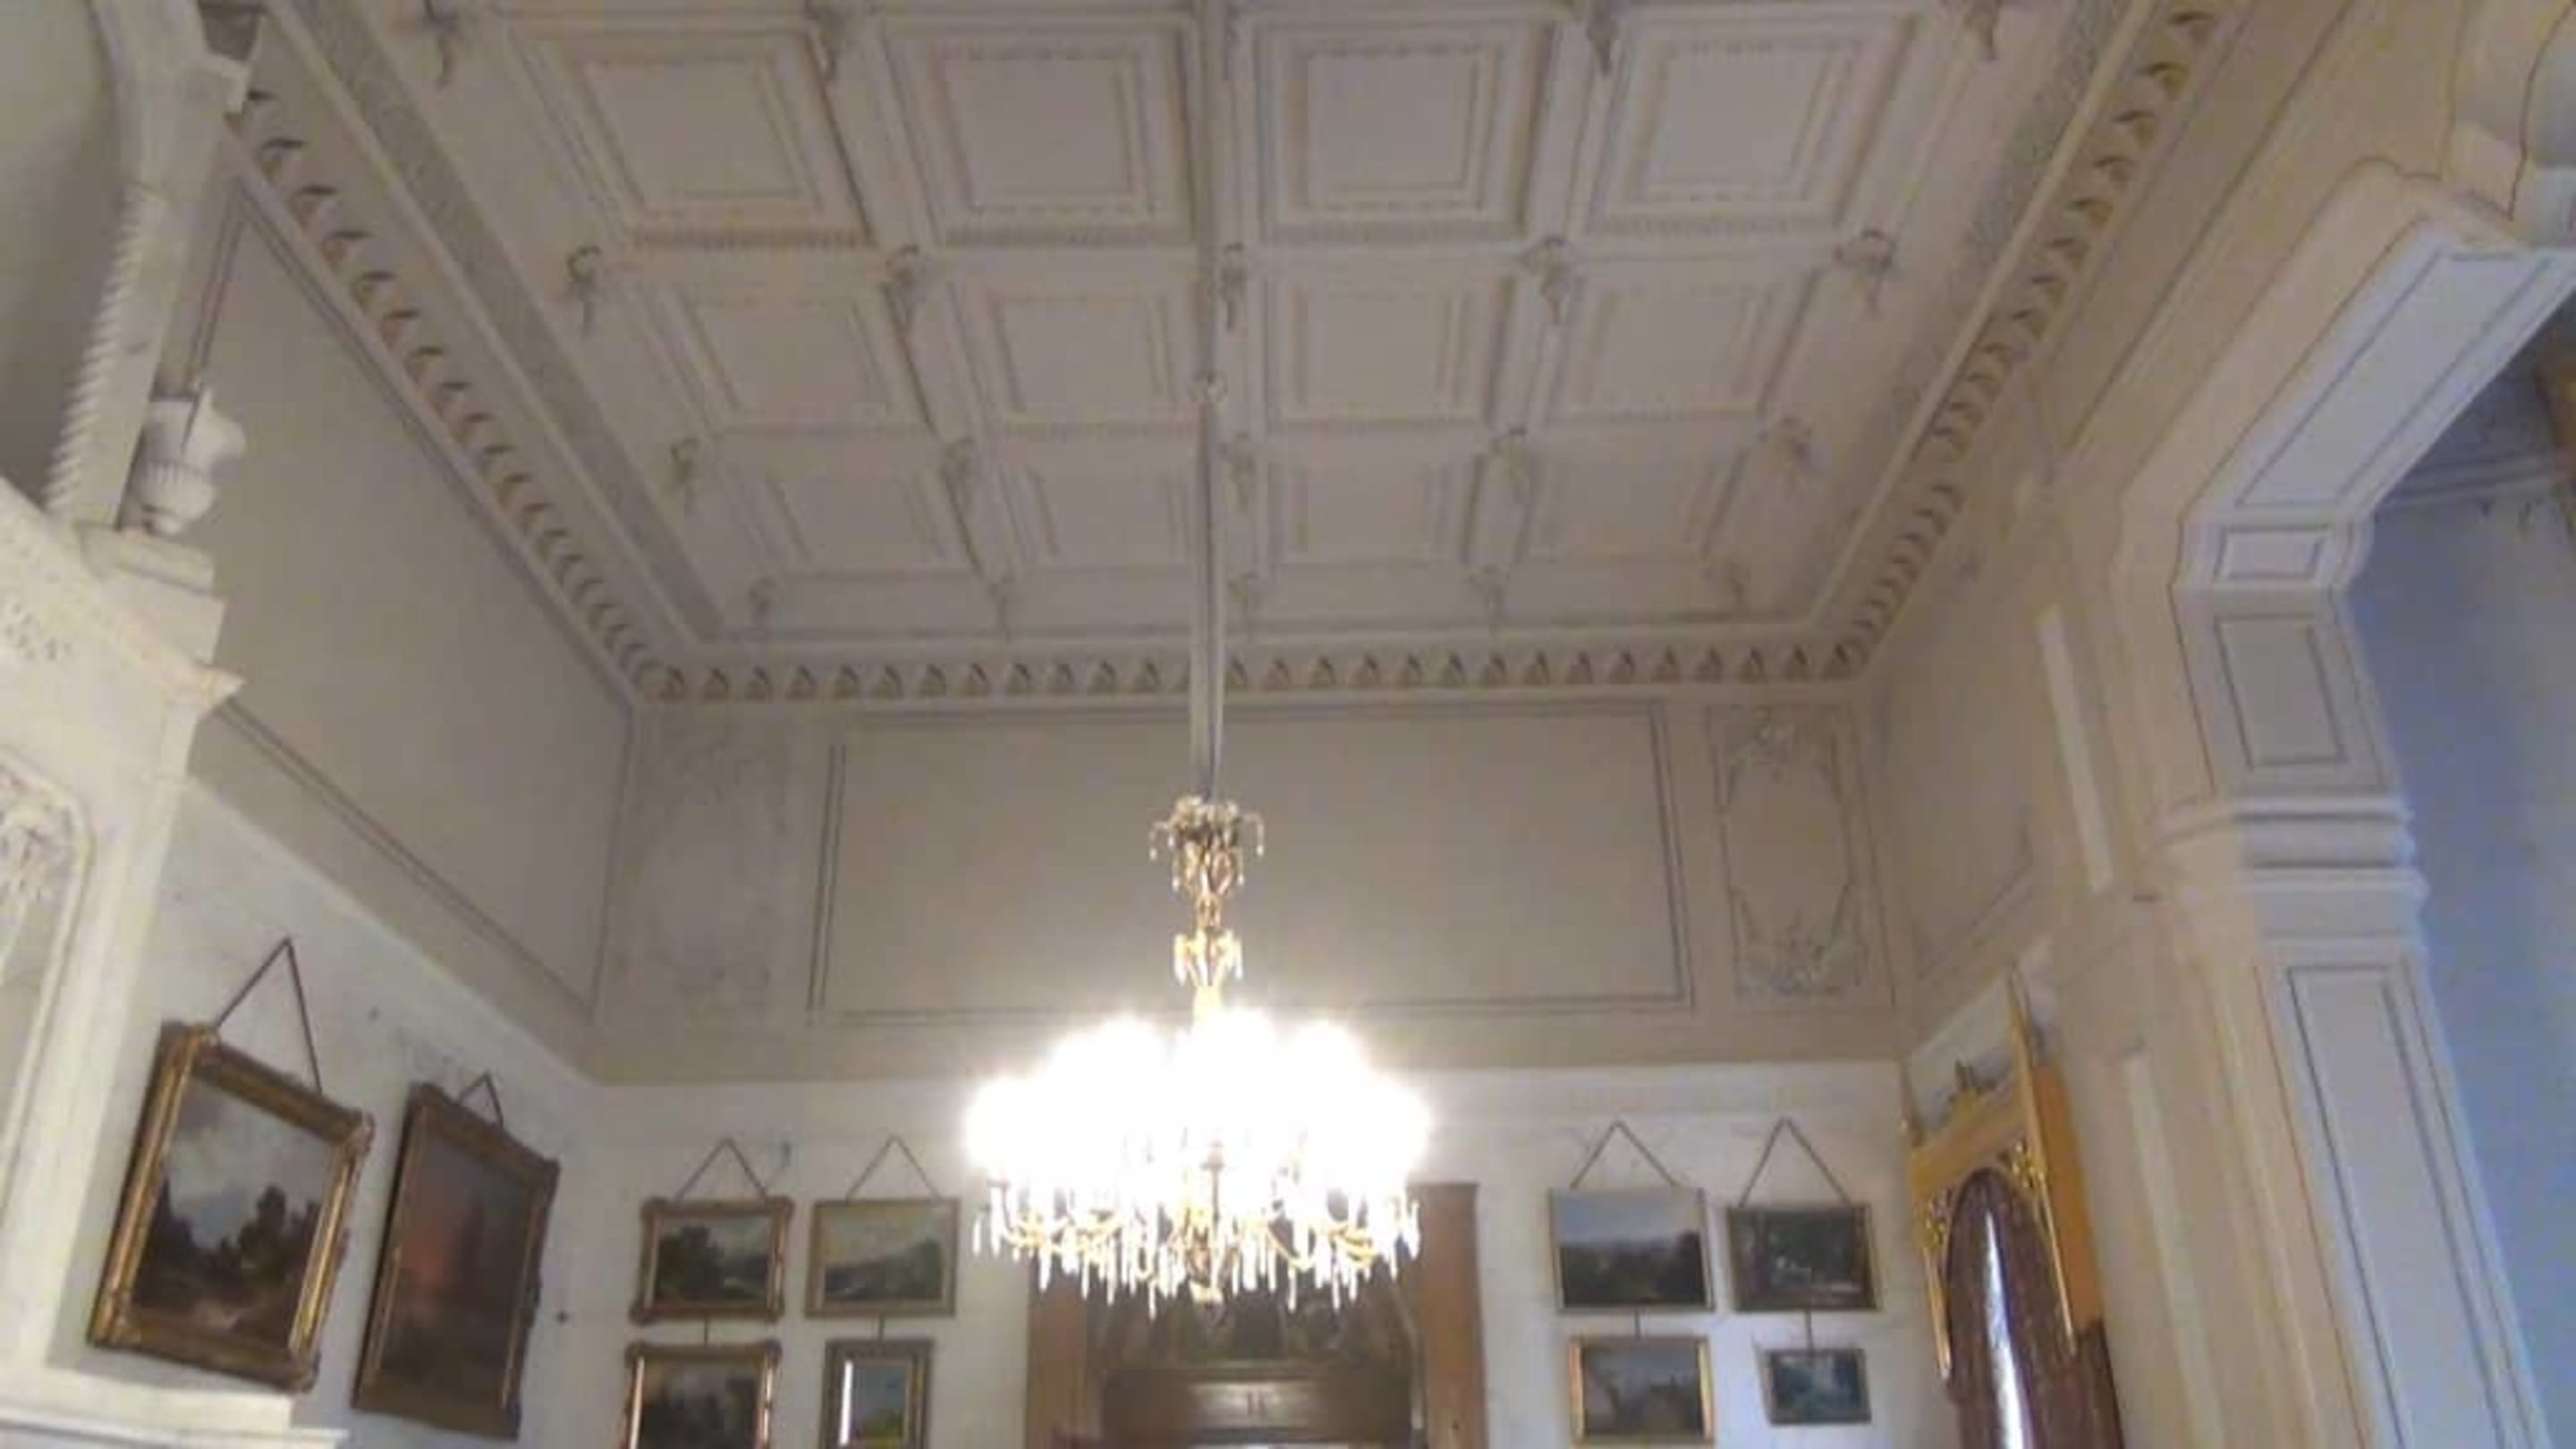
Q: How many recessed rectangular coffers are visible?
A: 12